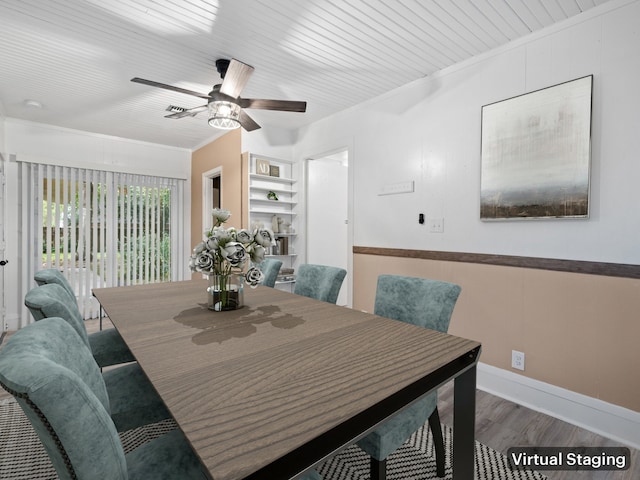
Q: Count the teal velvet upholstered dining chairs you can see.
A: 6